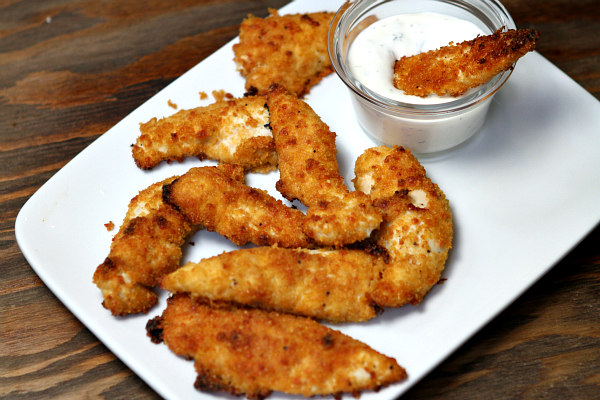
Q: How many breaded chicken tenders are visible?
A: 9